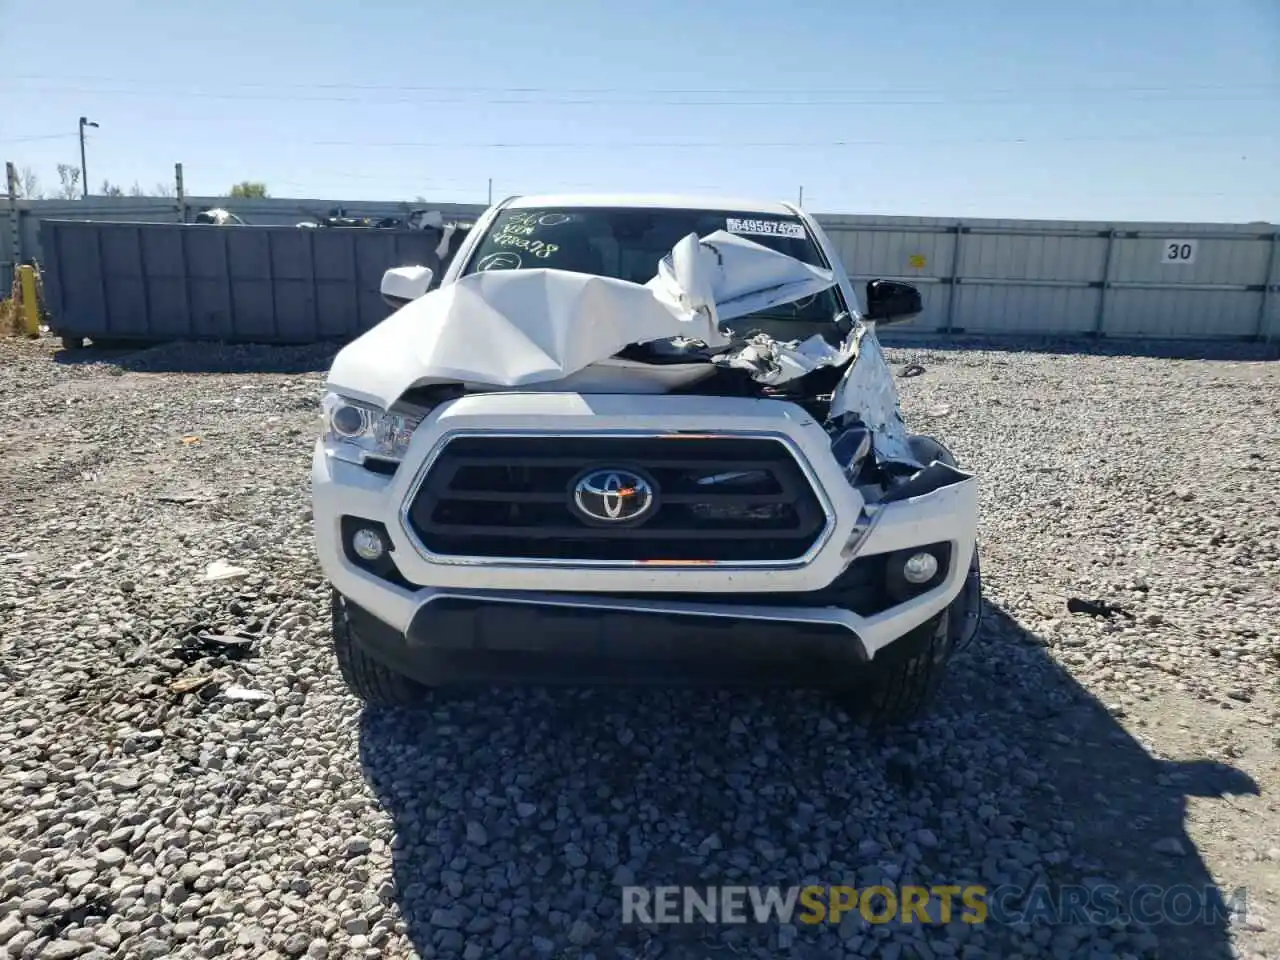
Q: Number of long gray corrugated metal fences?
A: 1